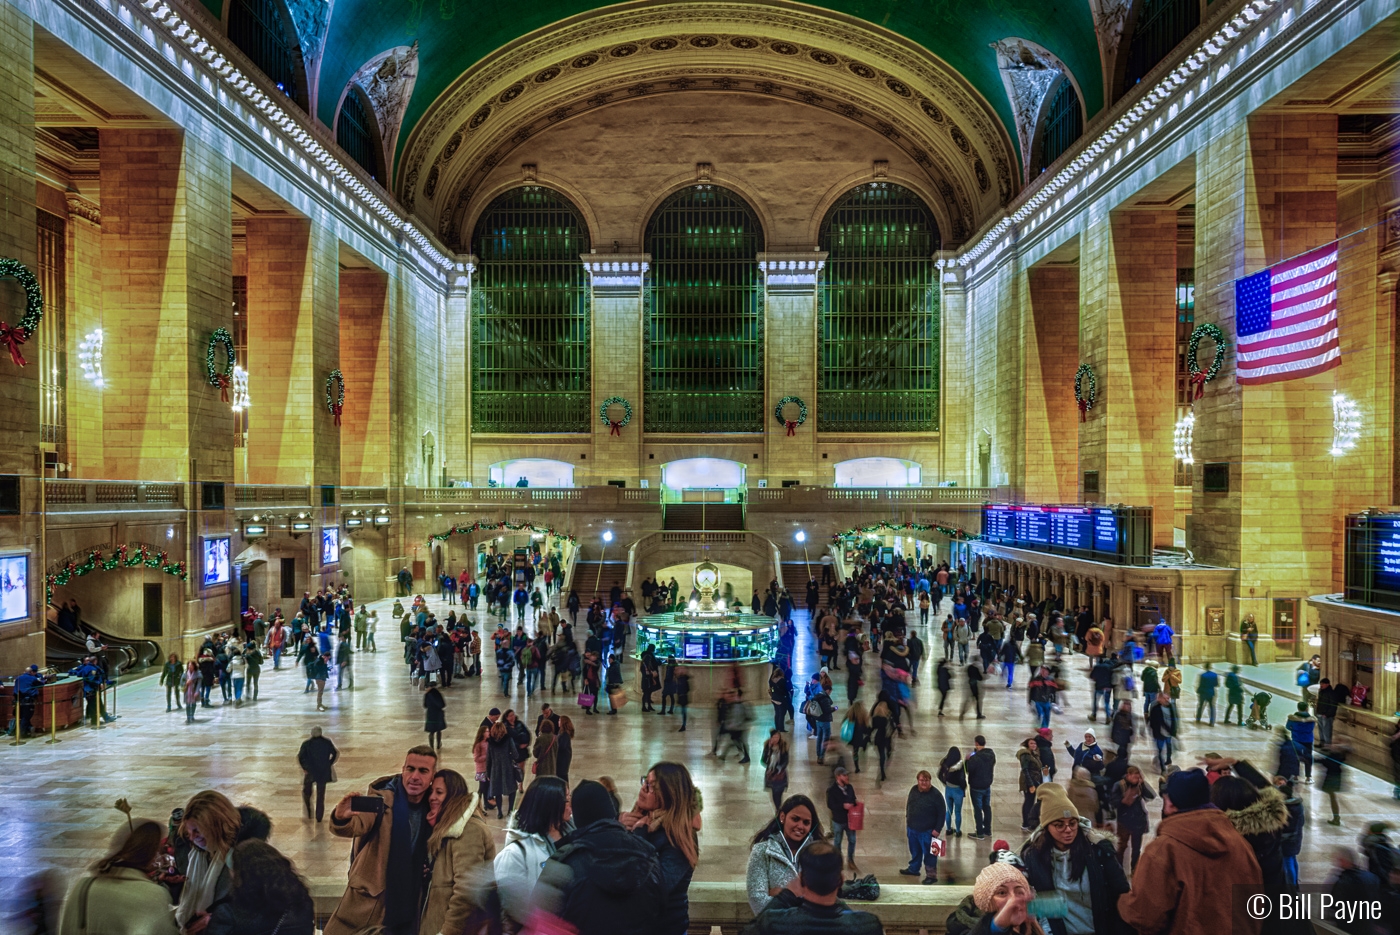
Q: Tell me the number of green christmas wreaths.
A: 7